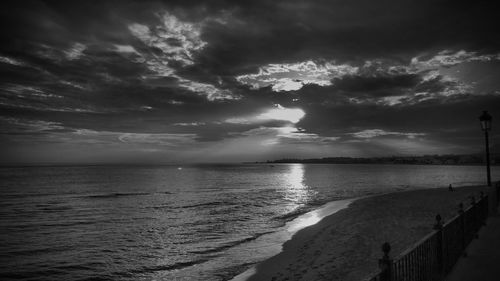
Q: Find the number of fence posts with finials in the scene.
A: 5